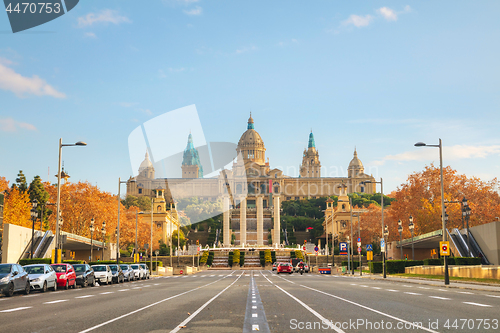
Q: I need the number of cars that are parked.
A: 9